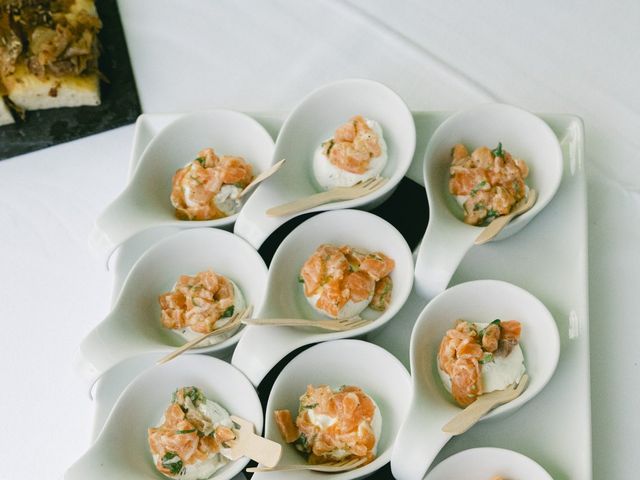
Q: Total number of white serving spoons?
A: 9